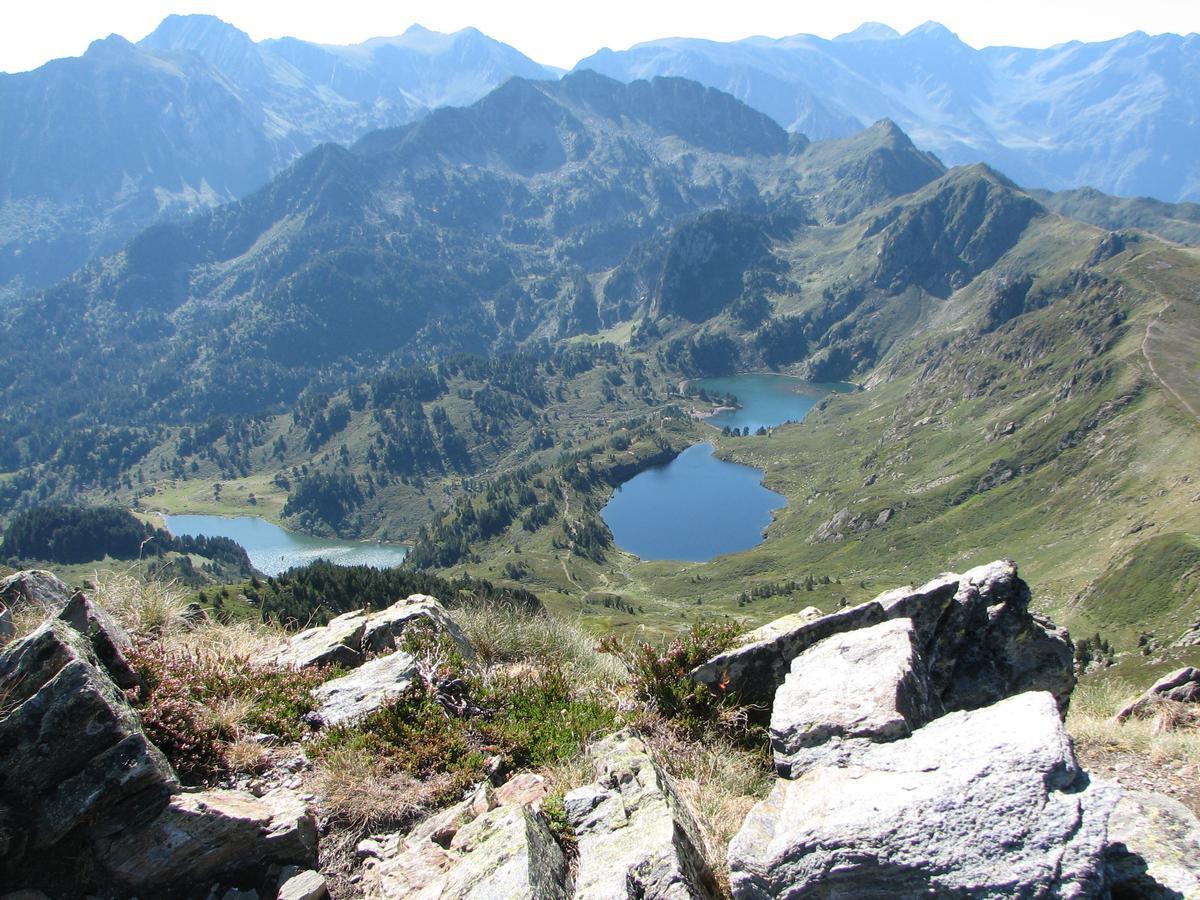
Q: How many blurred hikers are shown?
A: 0